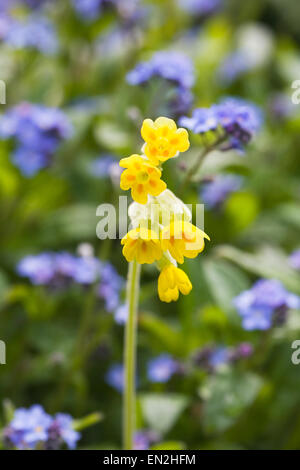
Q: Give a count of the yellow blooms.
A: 5